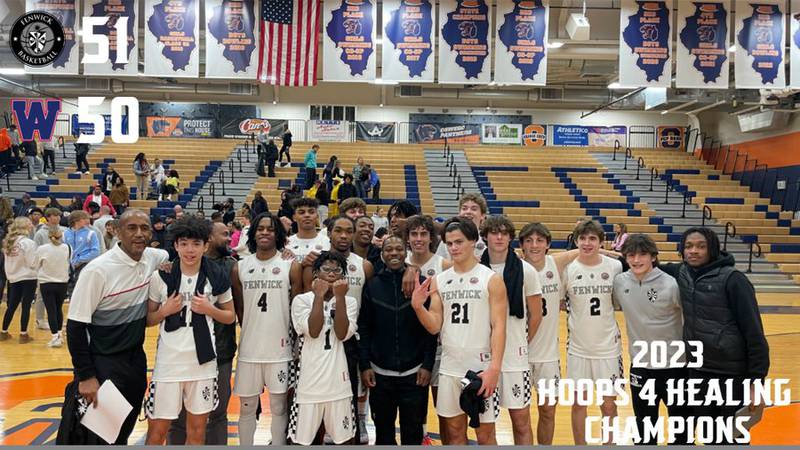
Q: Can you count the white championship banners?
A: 12